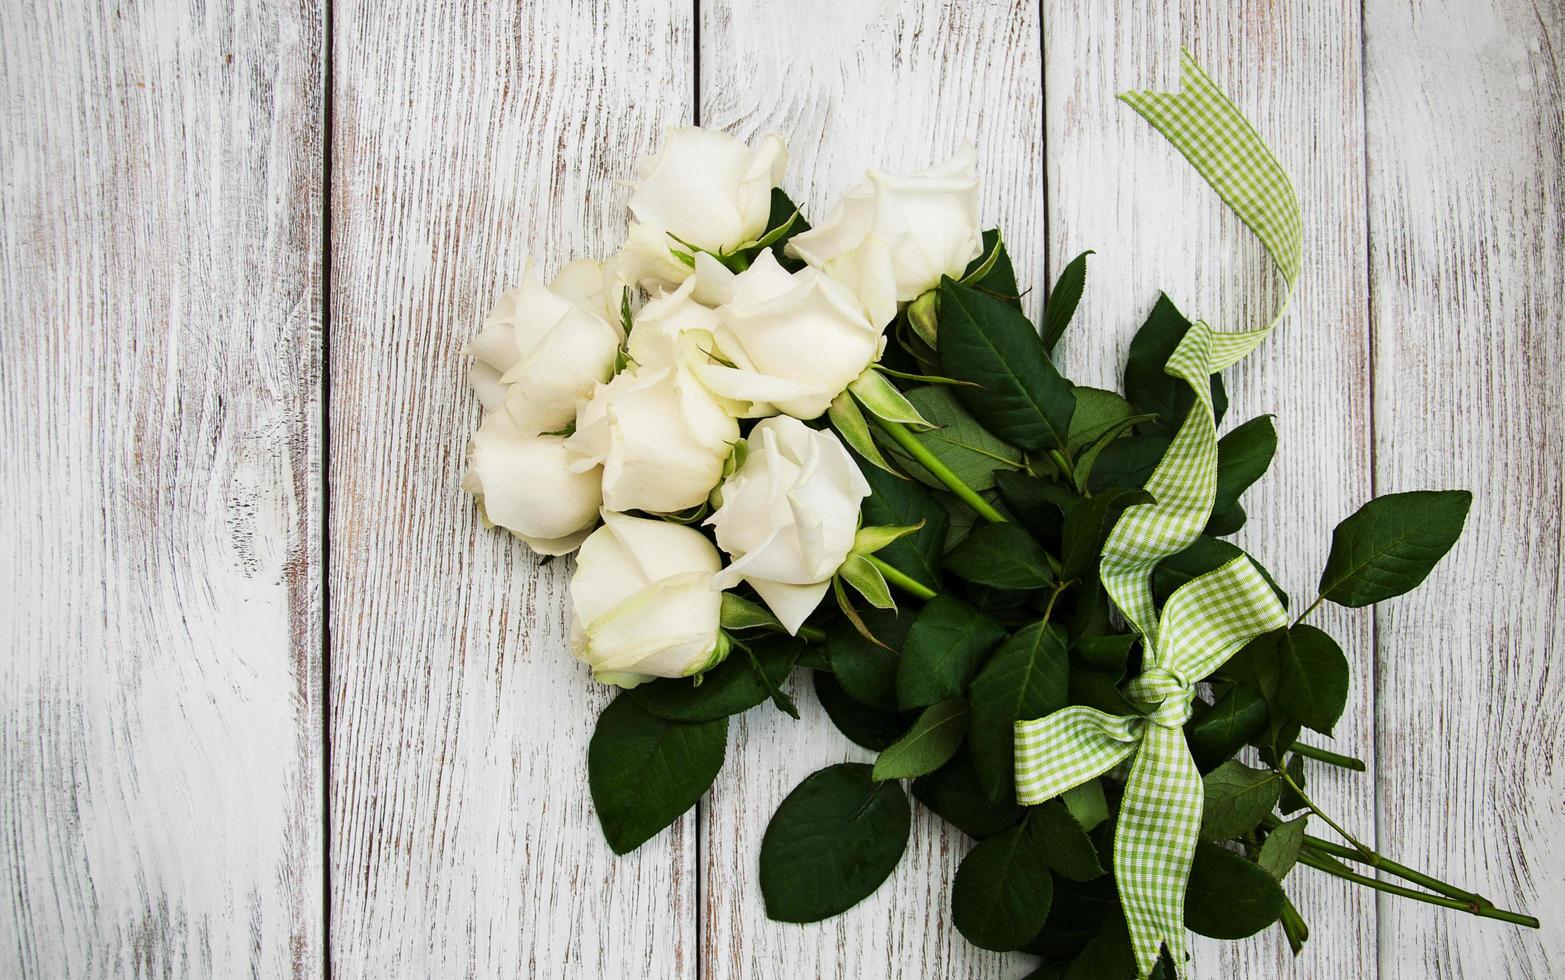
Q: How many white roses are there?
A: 9